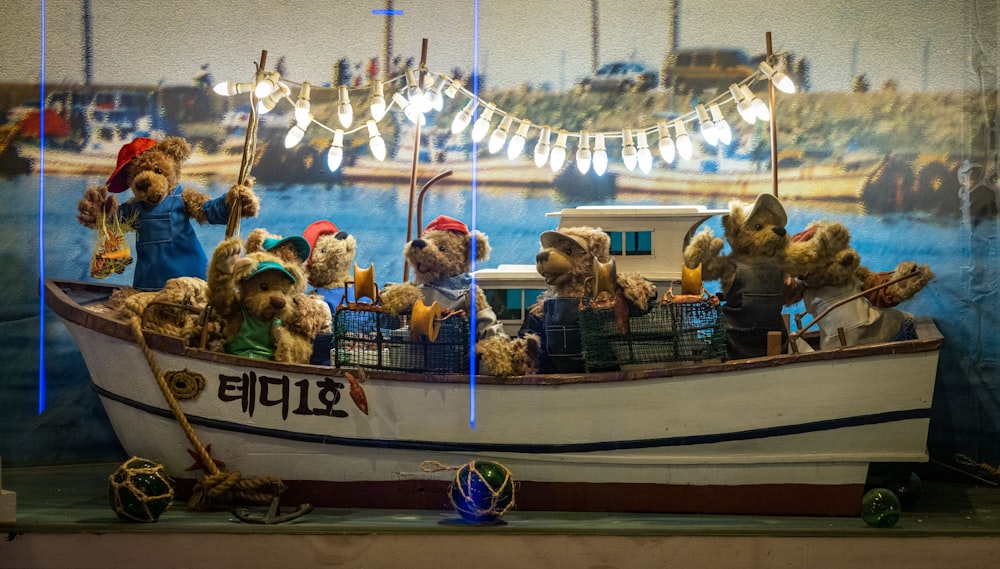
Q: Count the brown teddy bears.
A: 8